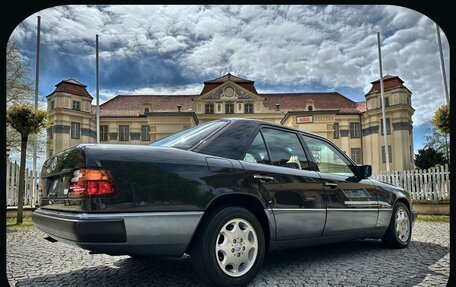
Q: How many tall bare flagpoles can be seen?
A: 4